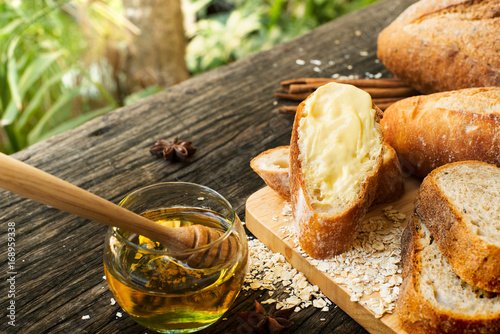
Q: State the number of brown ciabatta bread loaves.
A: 2